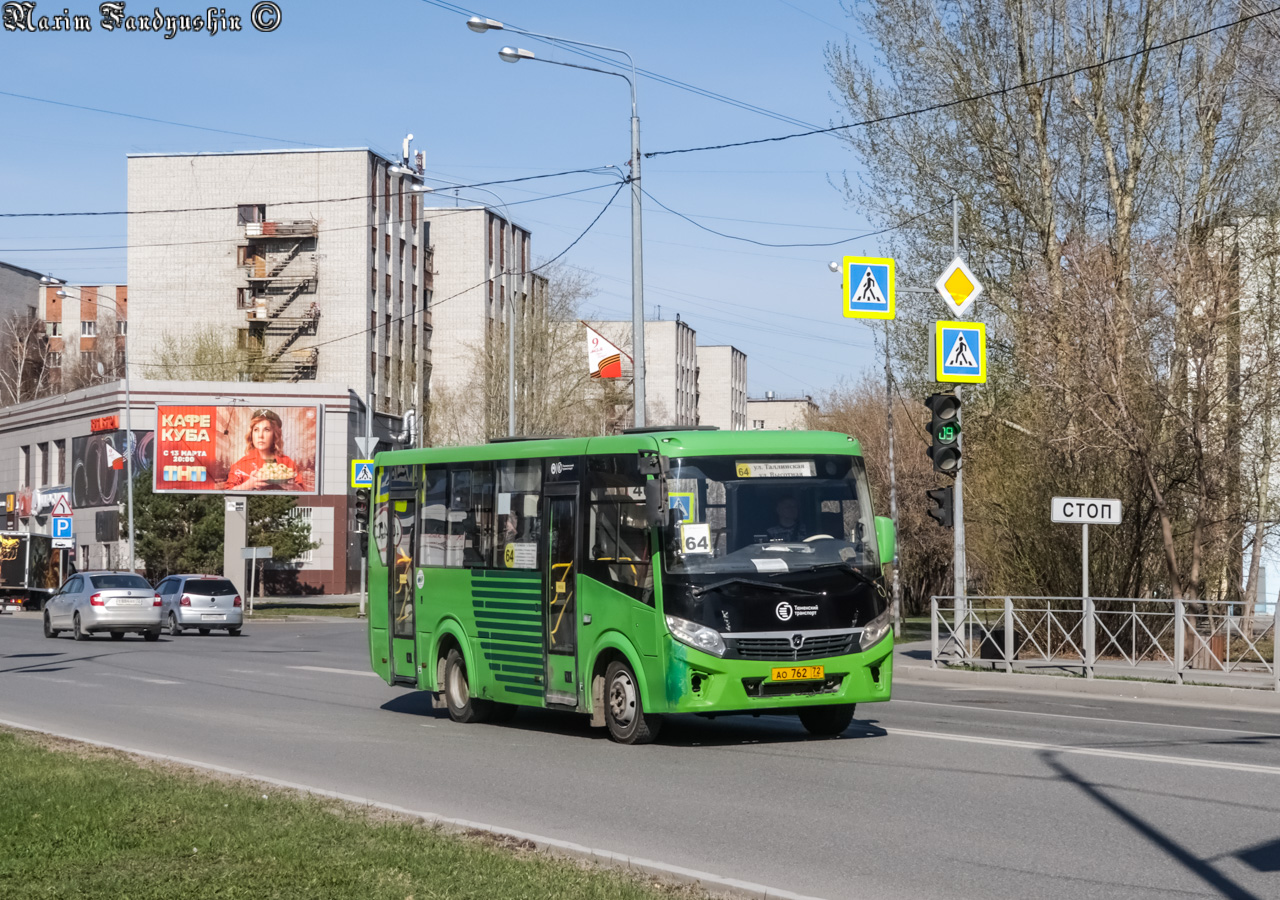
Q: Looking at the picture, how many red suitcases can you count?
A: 0